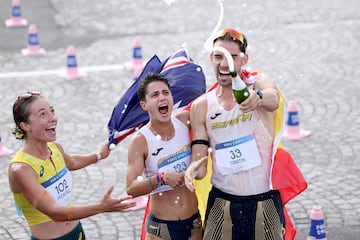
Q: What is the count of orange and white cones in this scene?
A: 0